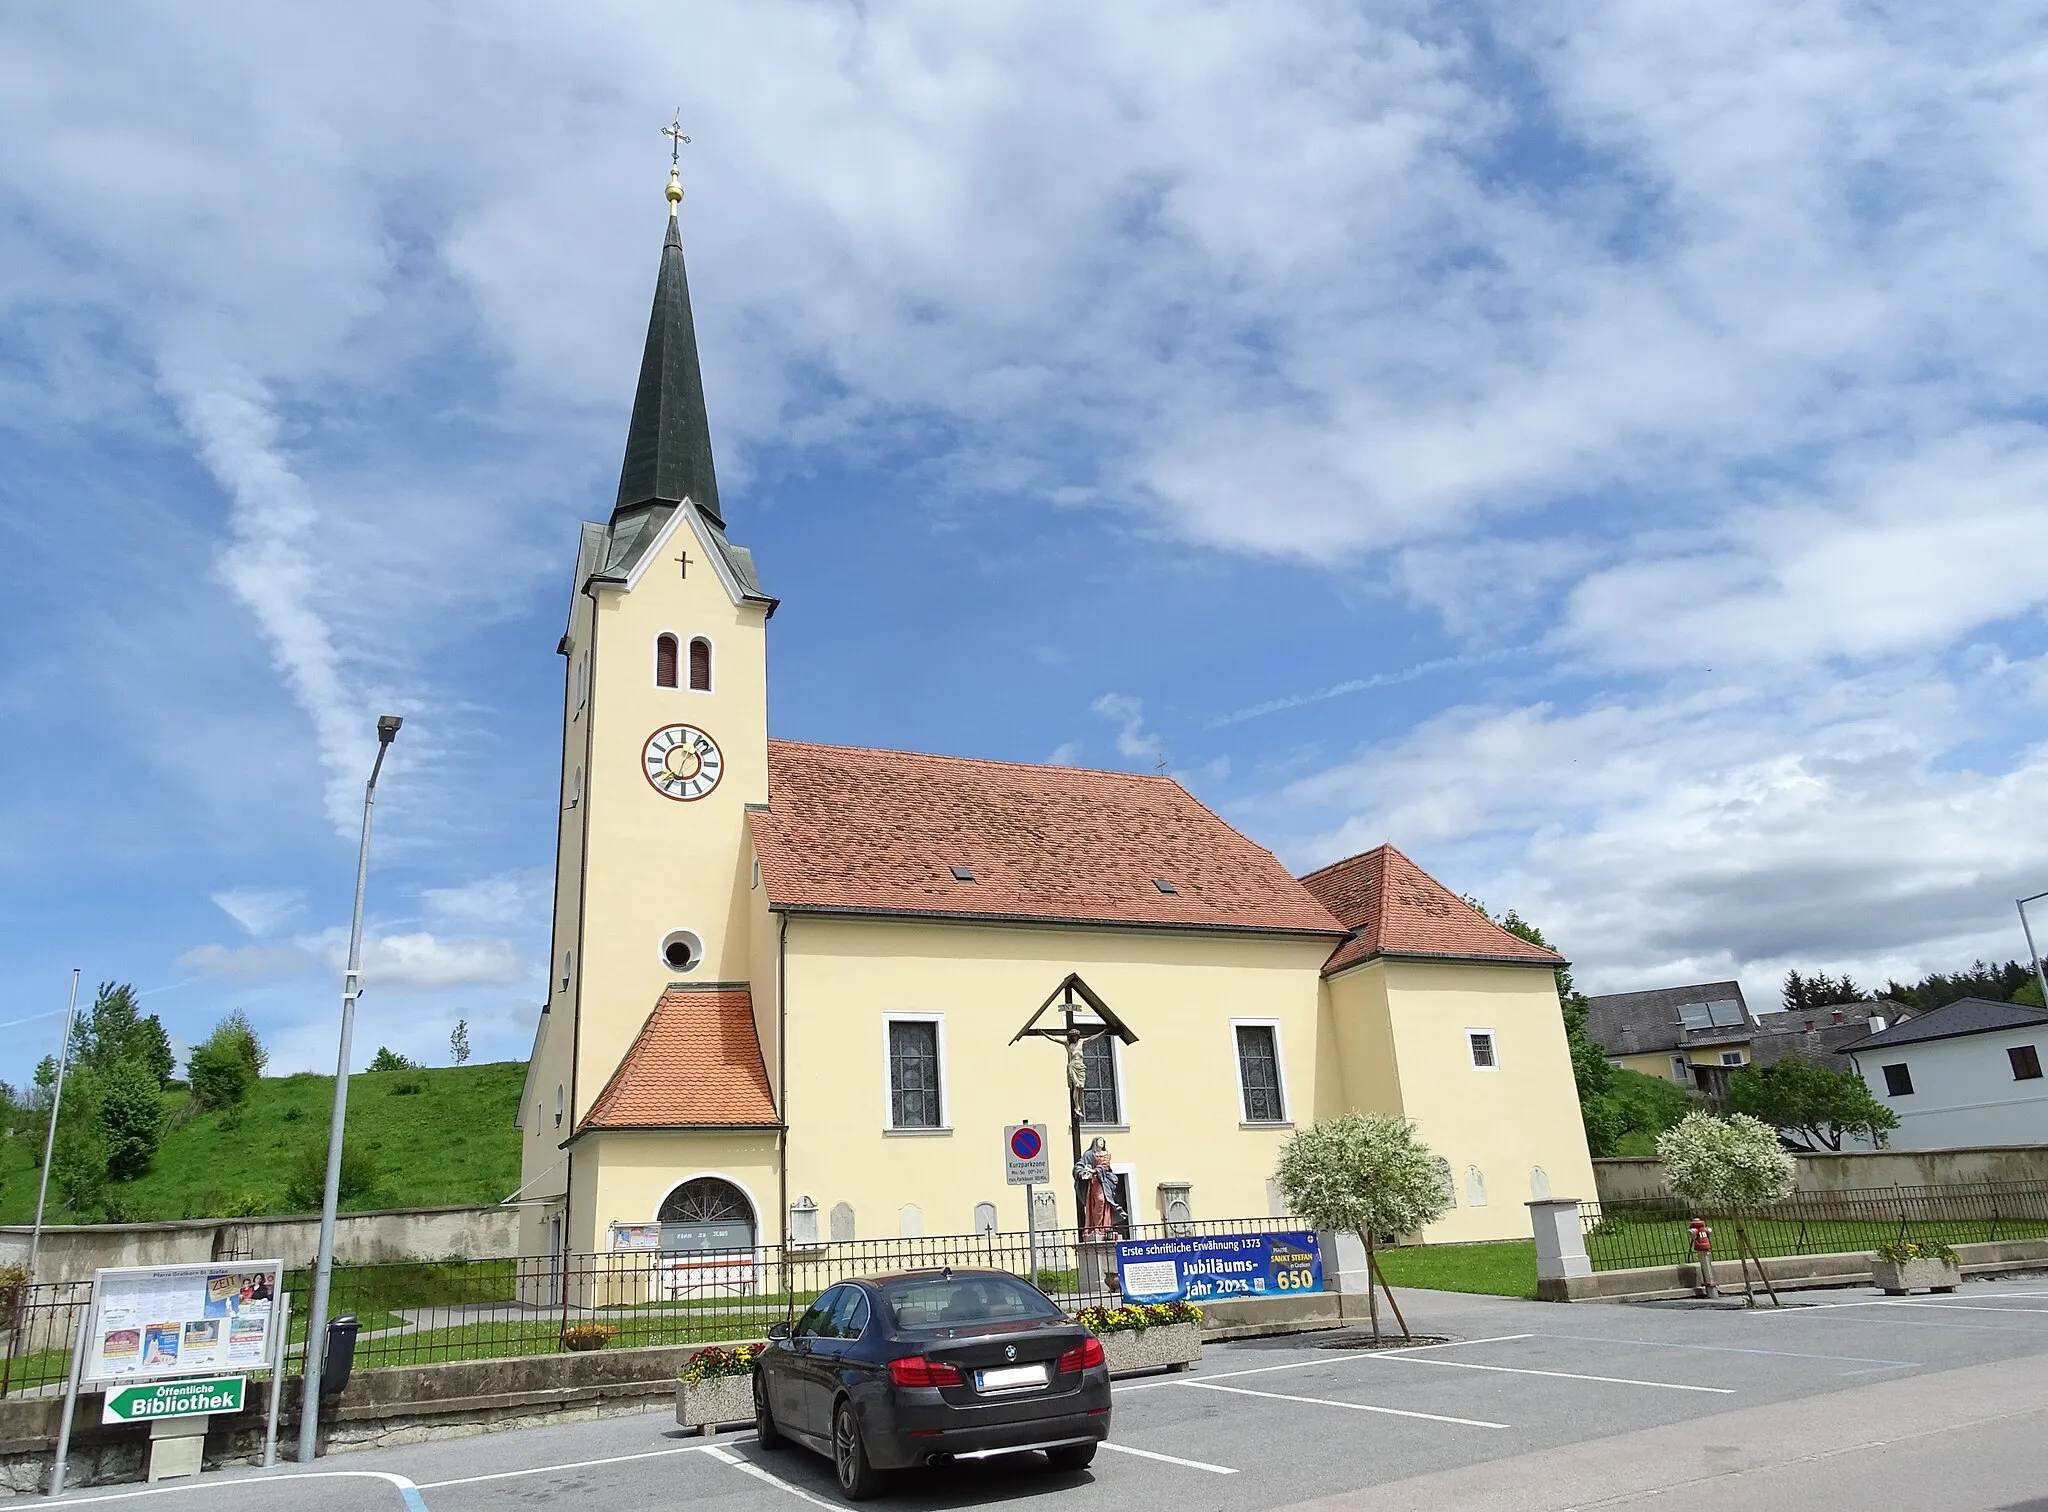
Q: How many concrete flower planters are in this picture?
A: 3